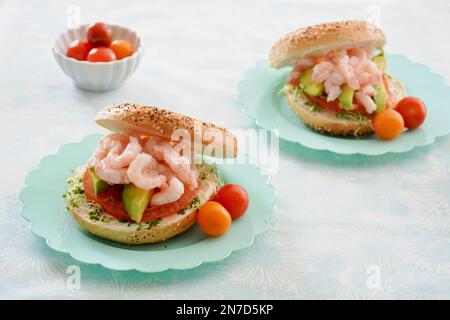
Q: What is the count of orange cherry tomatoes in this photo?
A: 3